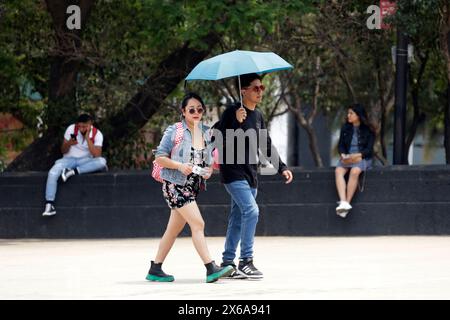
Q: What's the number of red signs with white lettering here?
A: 1